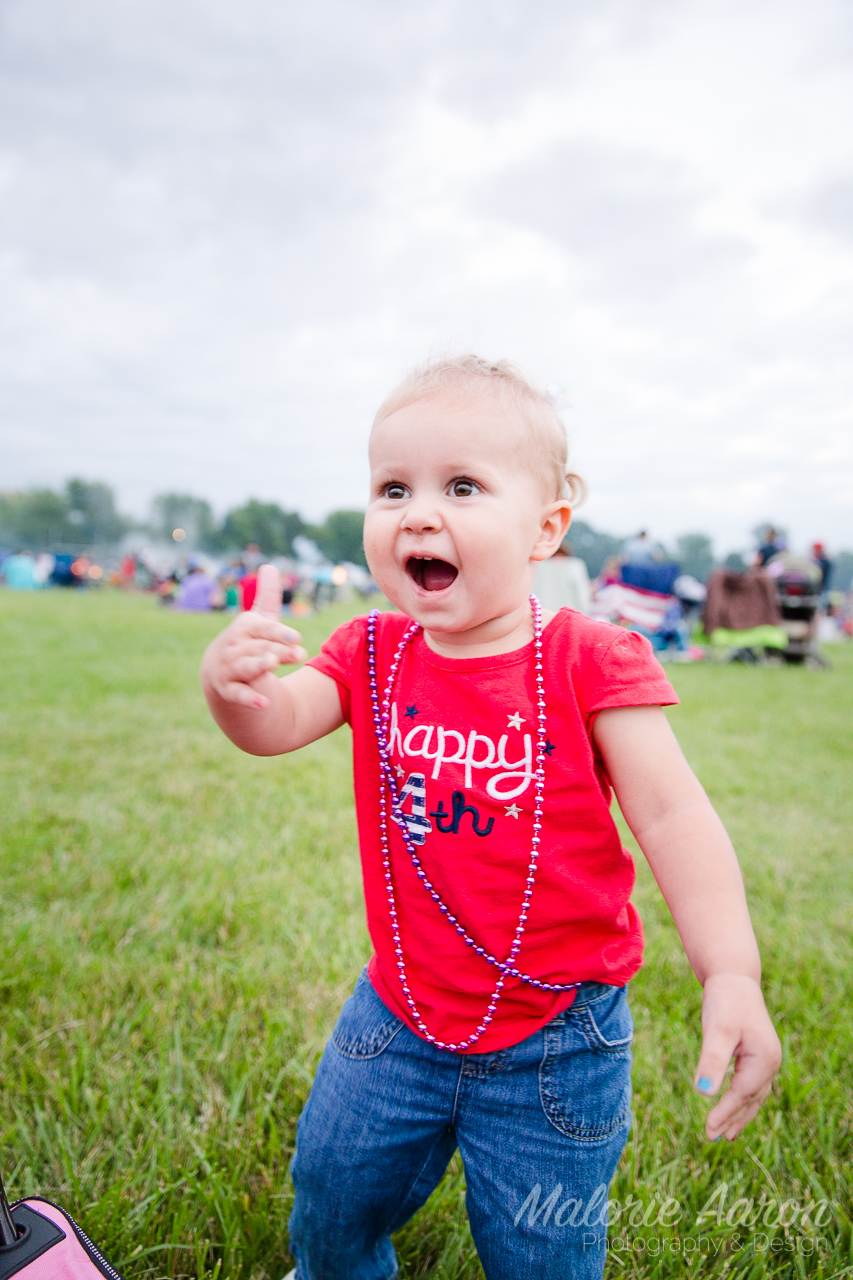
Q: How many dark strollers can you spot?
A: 1